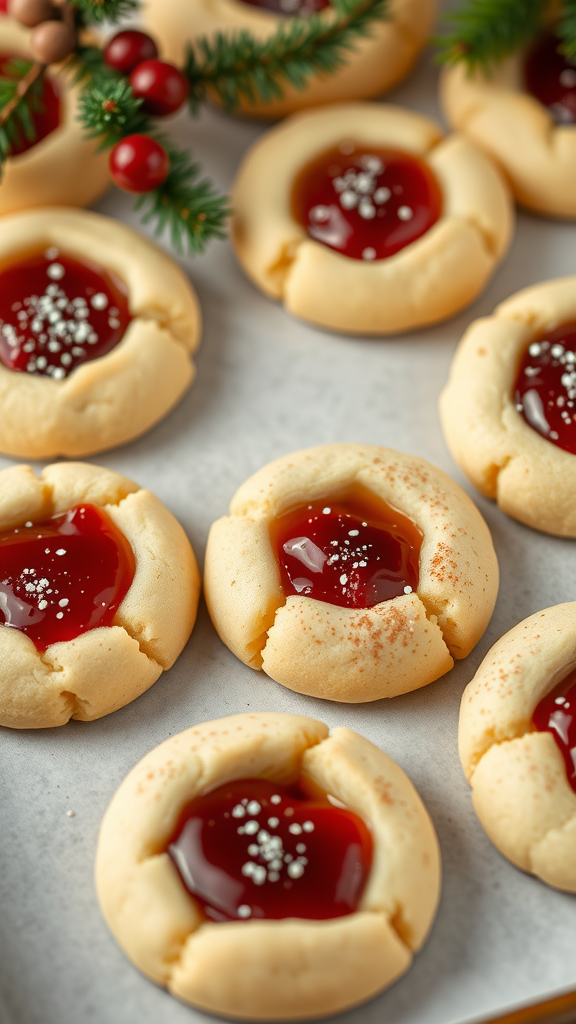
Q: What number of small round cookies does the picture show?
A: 10